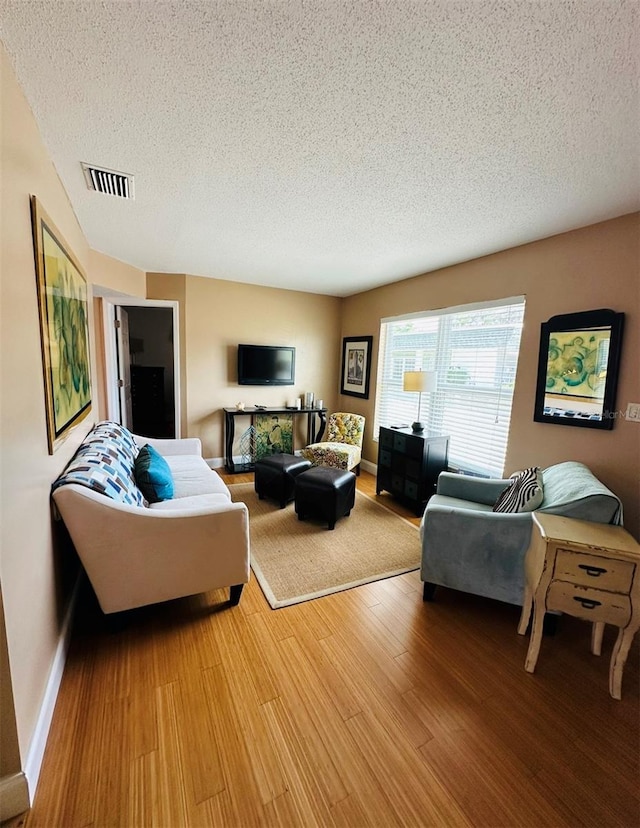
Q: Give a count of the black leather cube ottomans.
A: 2